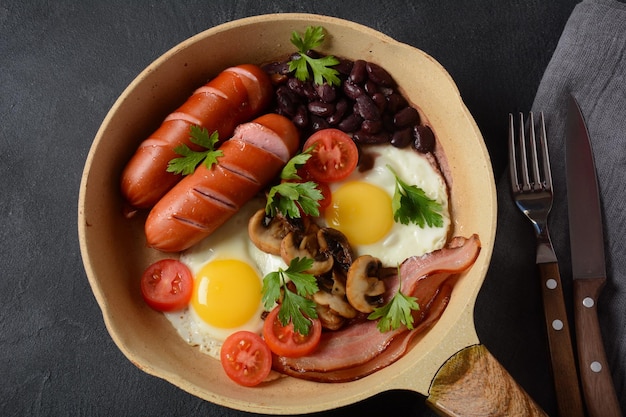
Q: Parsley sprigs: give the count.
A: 6